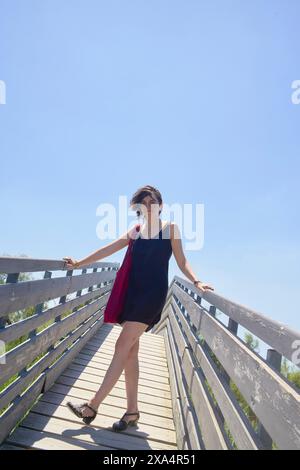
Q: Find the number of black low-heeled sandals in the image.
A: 2